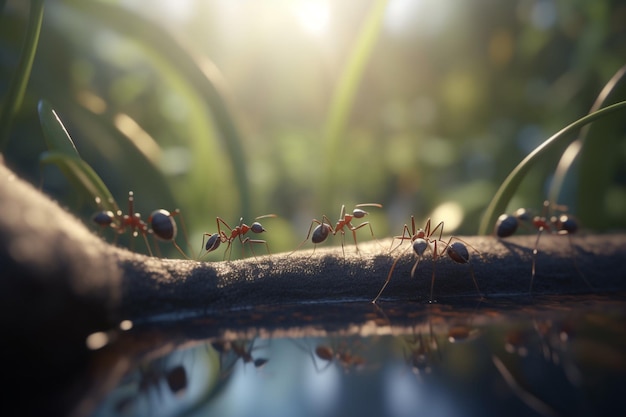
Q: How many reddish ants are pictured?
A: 5